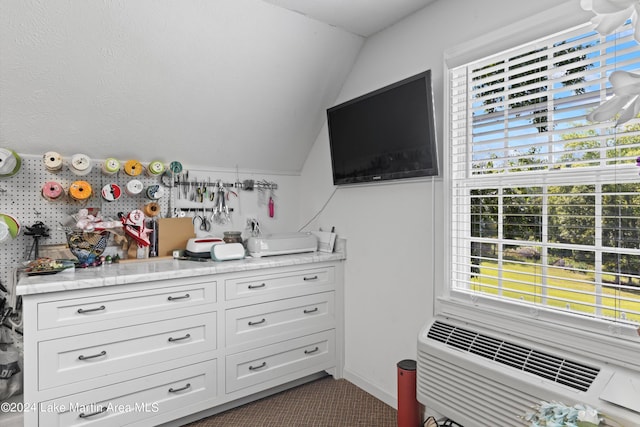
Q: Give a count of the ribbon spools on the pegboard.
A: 14